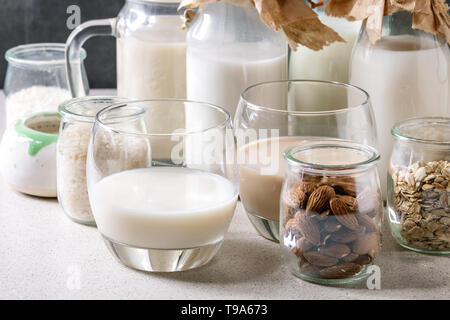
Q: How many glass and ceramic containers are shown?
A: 11